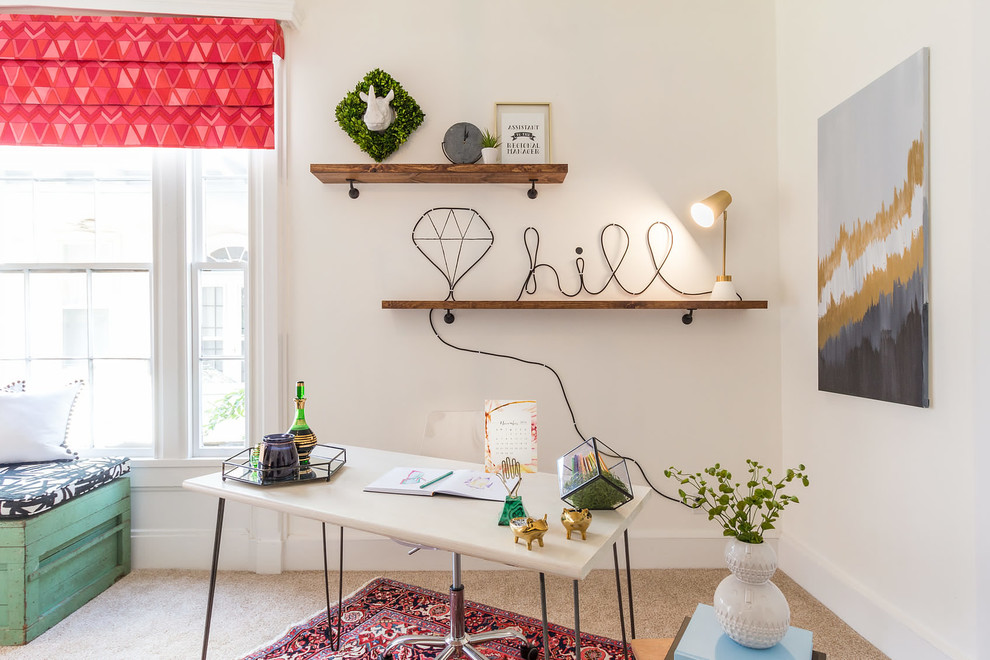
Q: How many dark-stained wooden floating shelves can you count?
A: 2